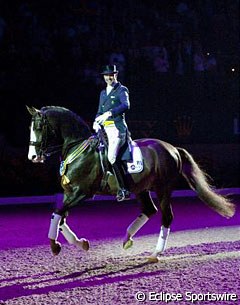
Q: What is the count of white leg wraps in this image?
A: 4